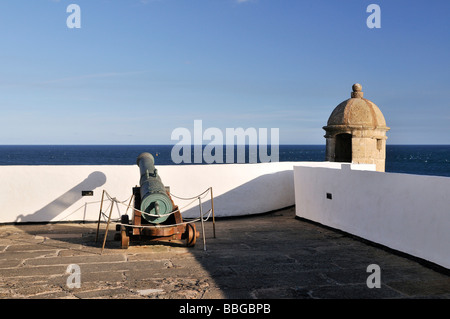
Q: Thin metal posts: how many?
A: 5